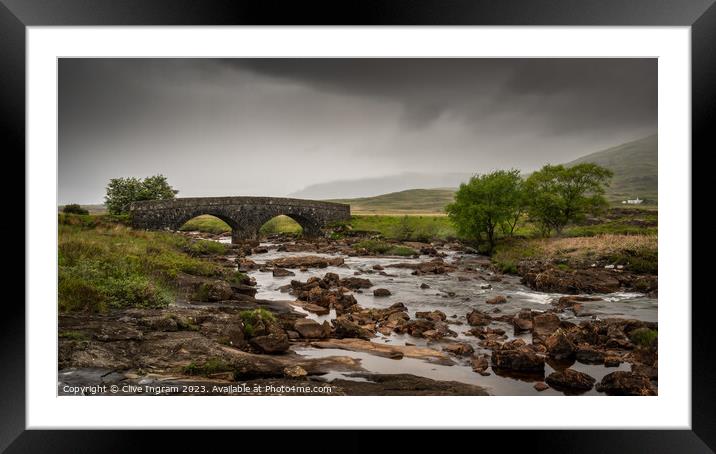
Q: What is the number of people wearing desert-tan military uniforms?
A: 0